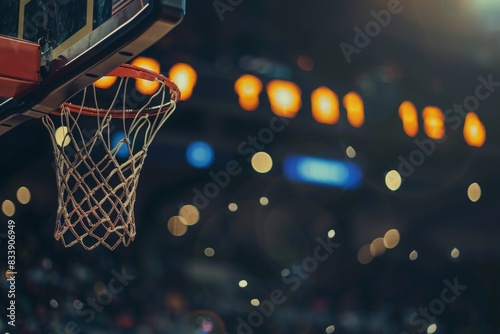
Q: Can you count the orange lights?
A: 10